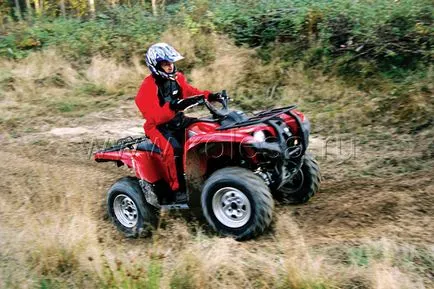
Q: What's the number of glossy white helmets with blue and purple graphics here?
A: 1